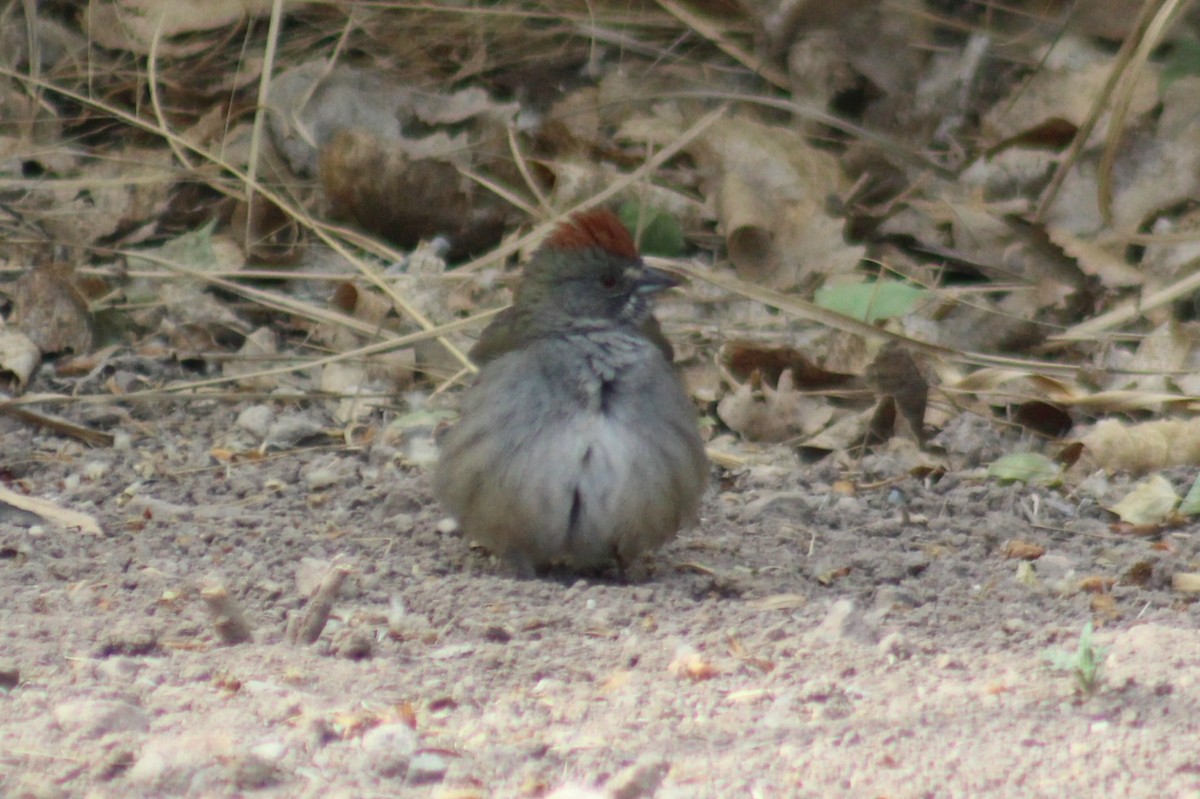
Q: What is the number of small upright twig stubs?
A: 2